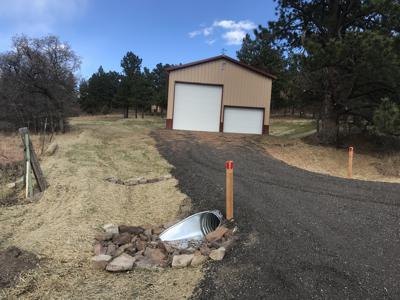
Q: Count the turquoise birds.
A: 0